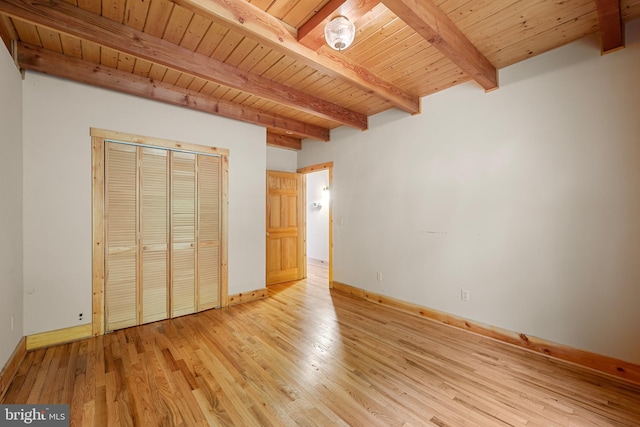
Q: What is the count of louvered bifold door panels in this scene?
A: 4